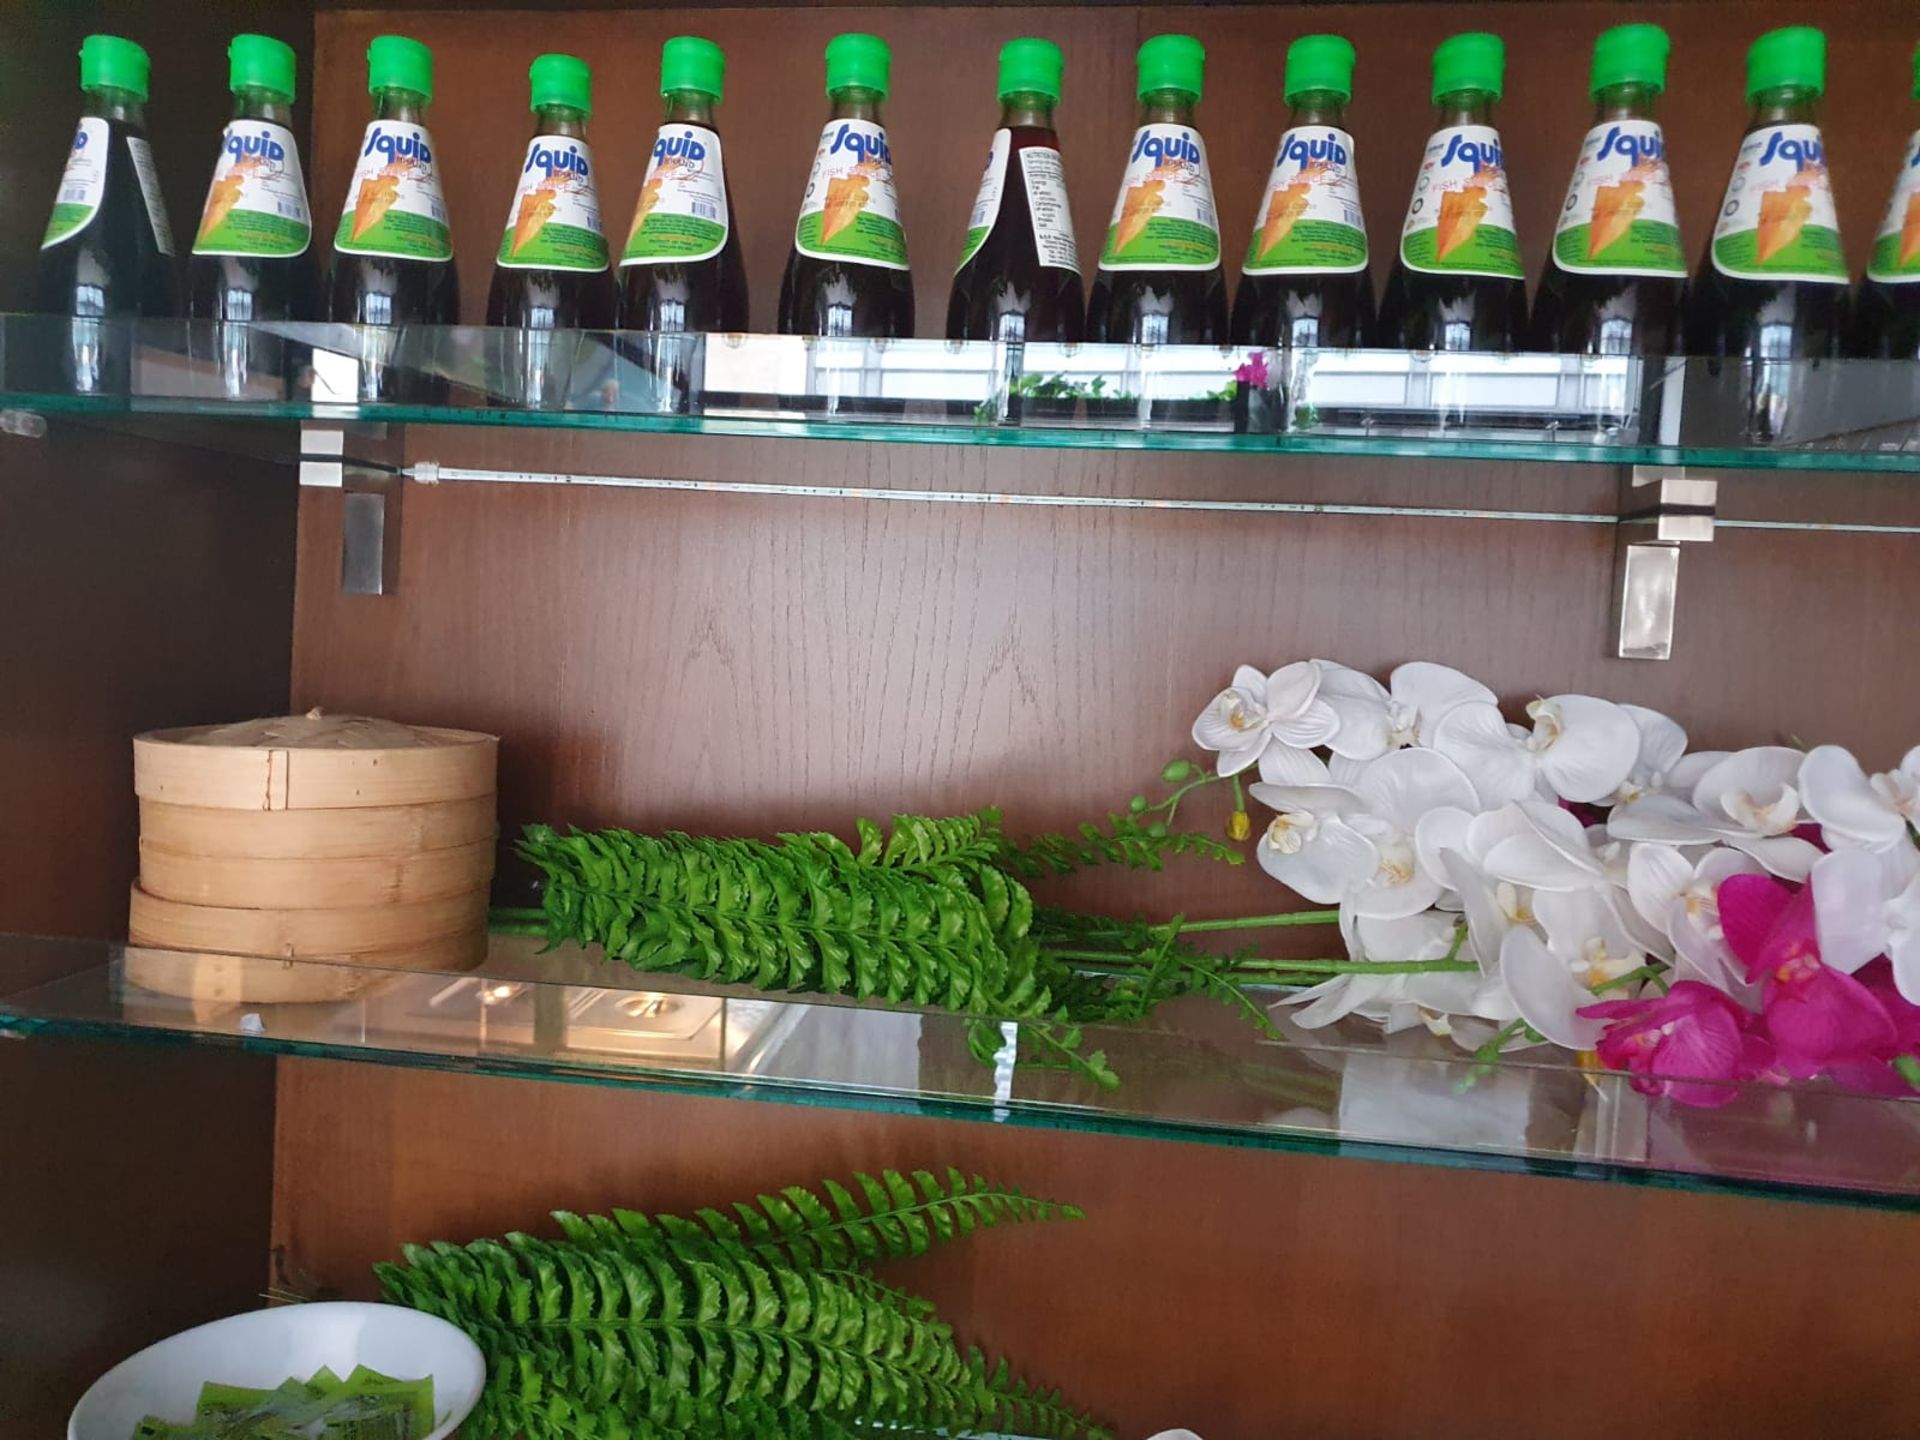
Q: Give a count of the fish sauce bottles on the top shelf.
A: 13